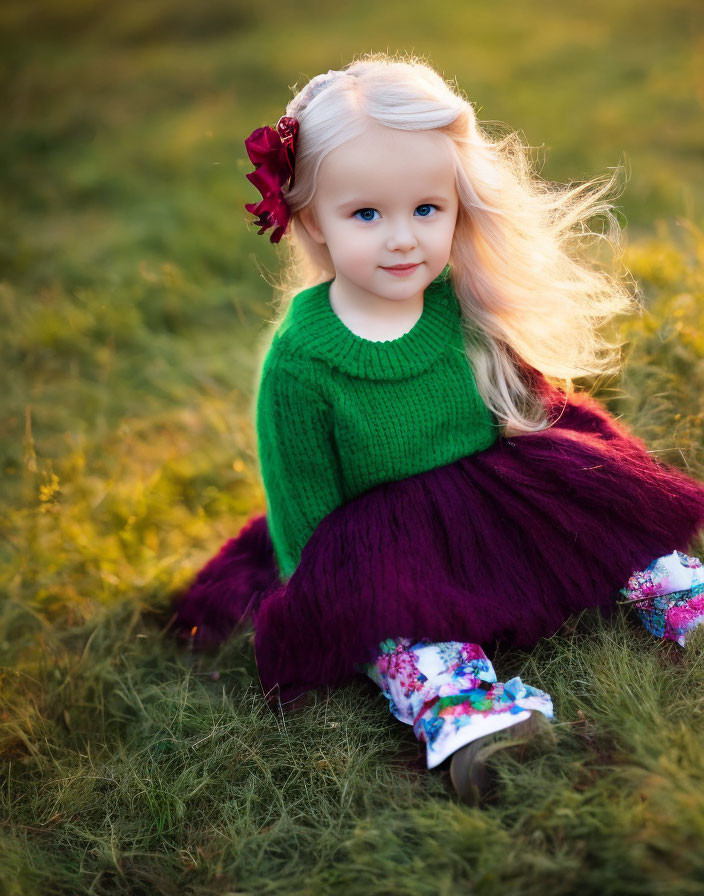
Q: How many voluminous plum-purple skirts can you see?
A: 1